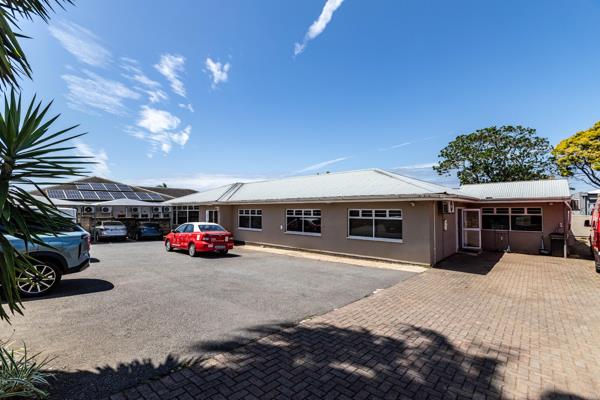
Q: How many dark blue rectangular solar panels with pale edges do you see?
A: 12